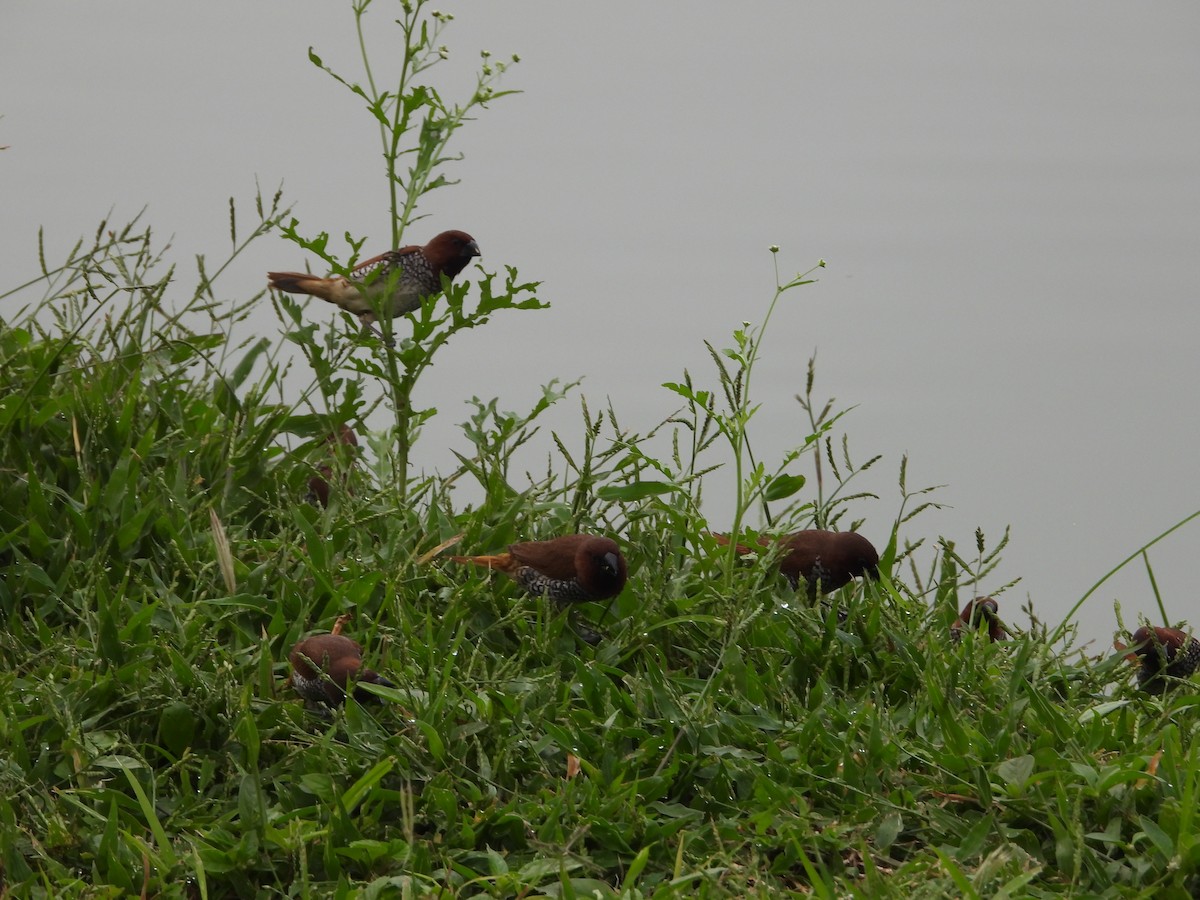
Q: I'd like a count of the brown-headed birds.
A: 7